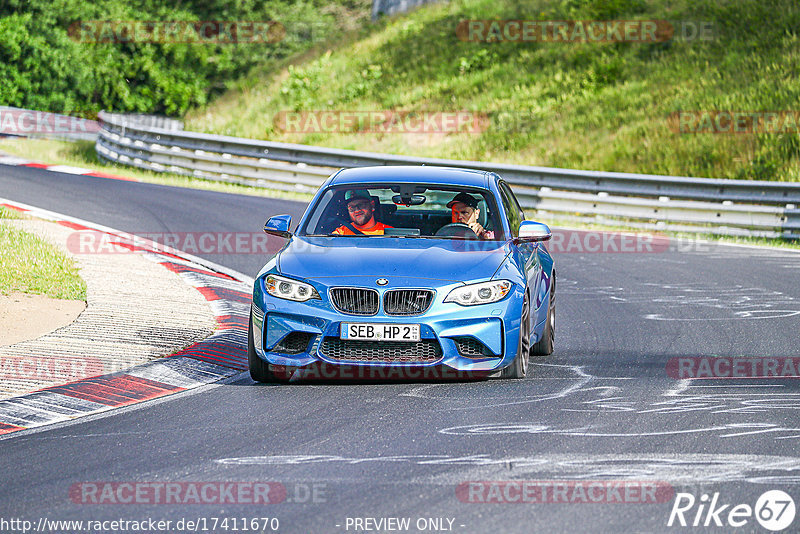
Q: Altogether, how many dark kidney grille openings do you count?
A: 2